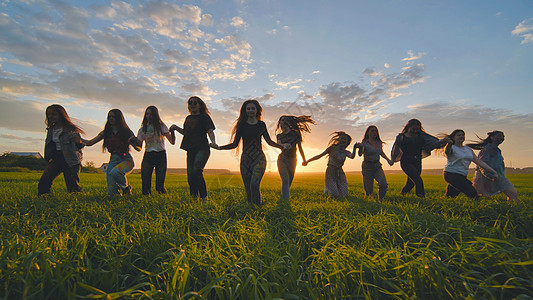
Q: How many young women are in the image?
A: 11